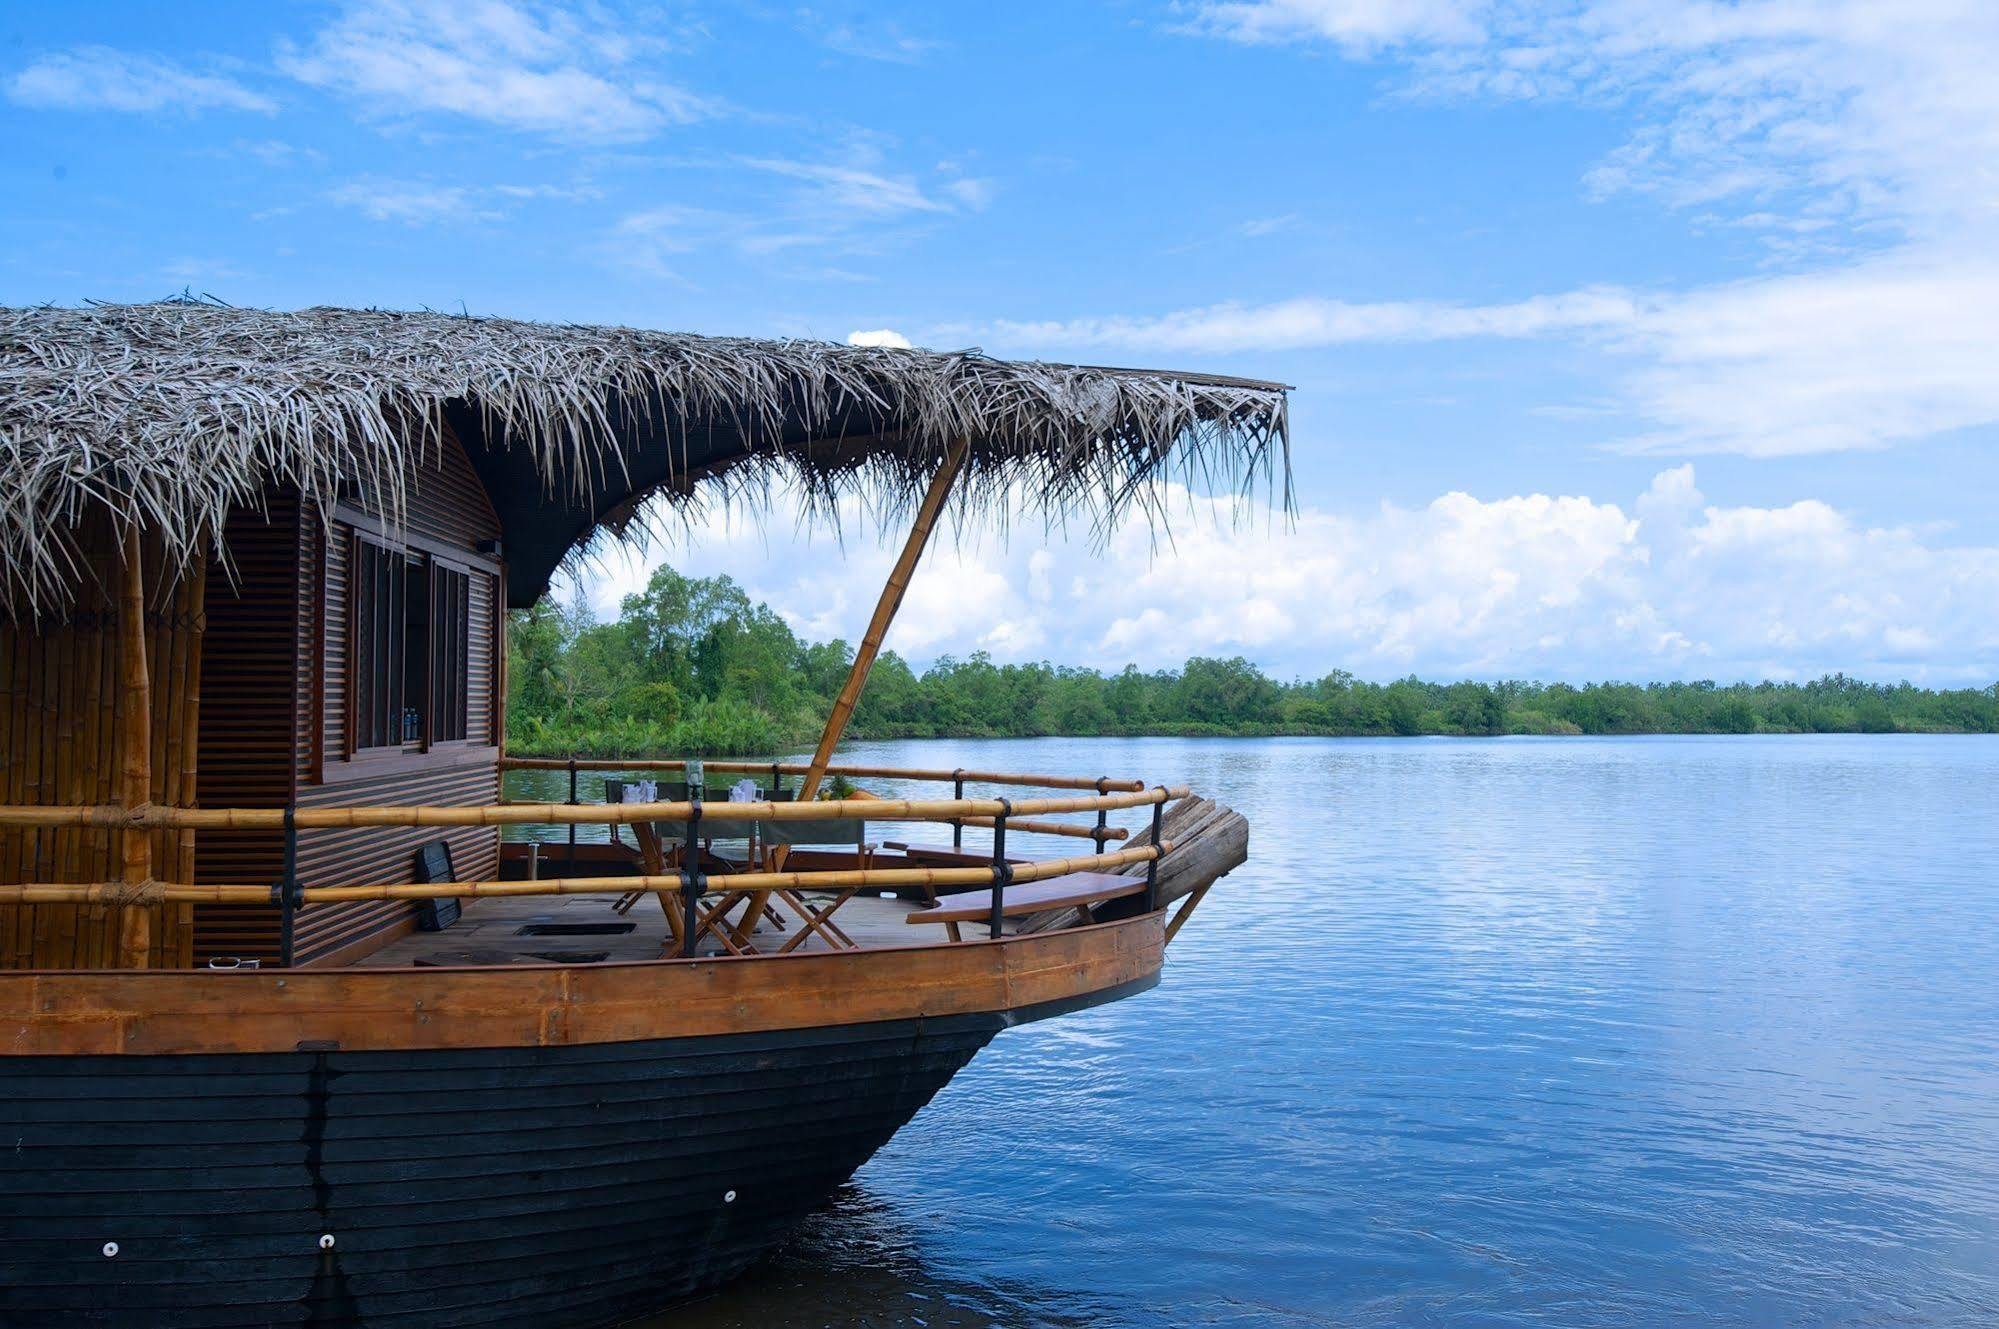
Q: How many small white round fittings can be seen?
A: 3